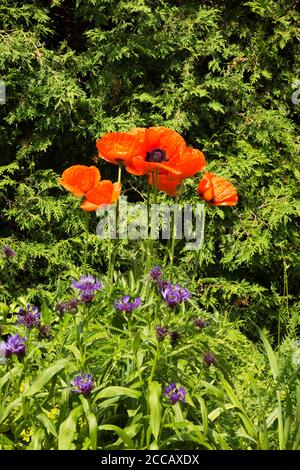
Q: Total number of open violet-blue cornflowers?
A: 7